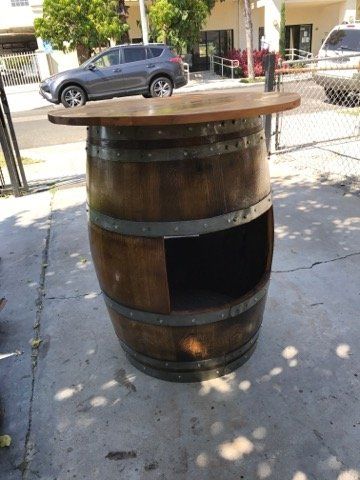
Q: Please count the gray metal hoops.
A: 6